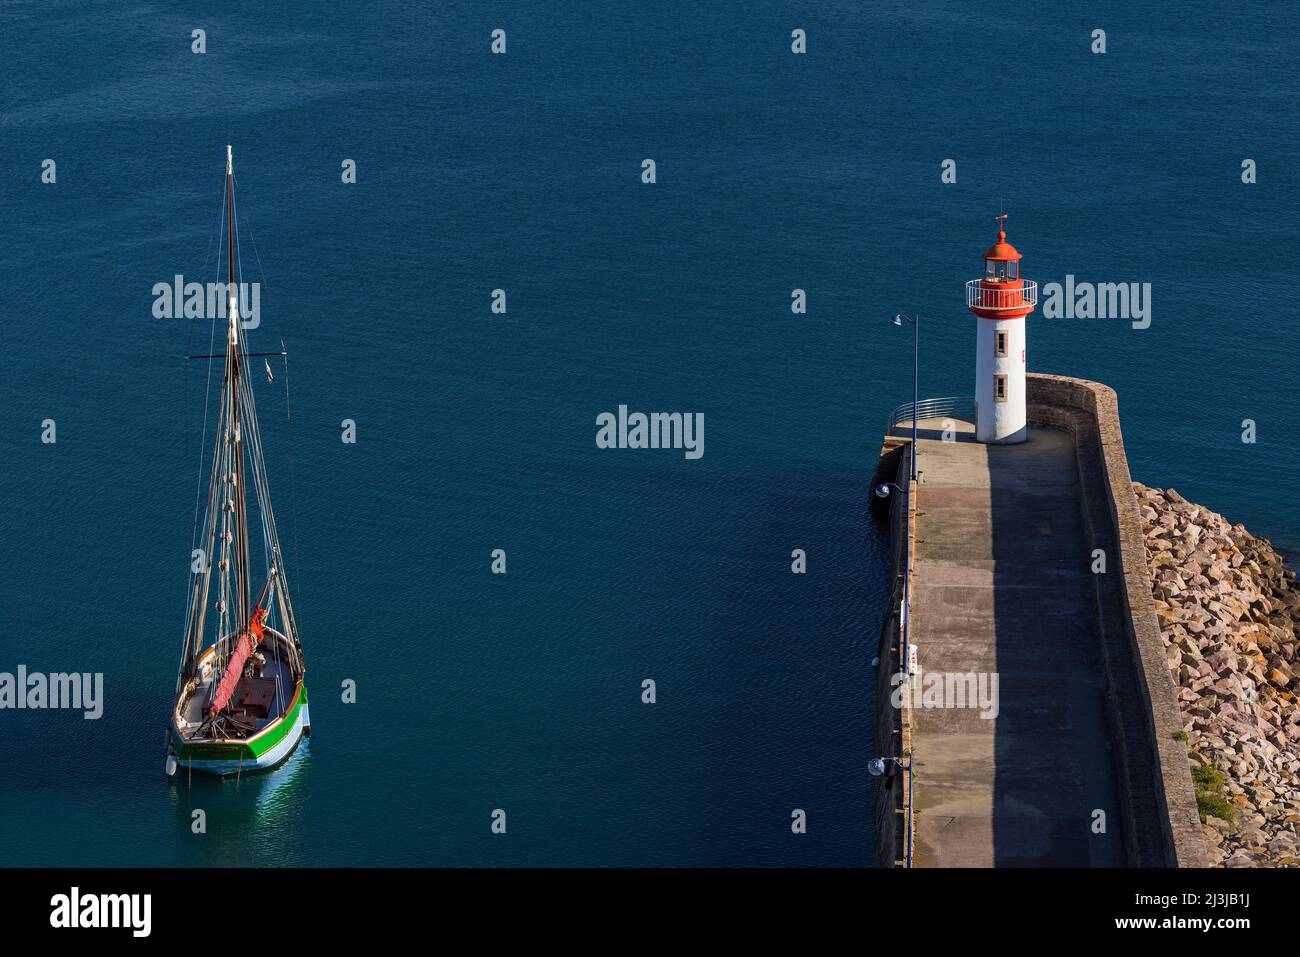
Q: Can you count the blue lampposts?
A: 3